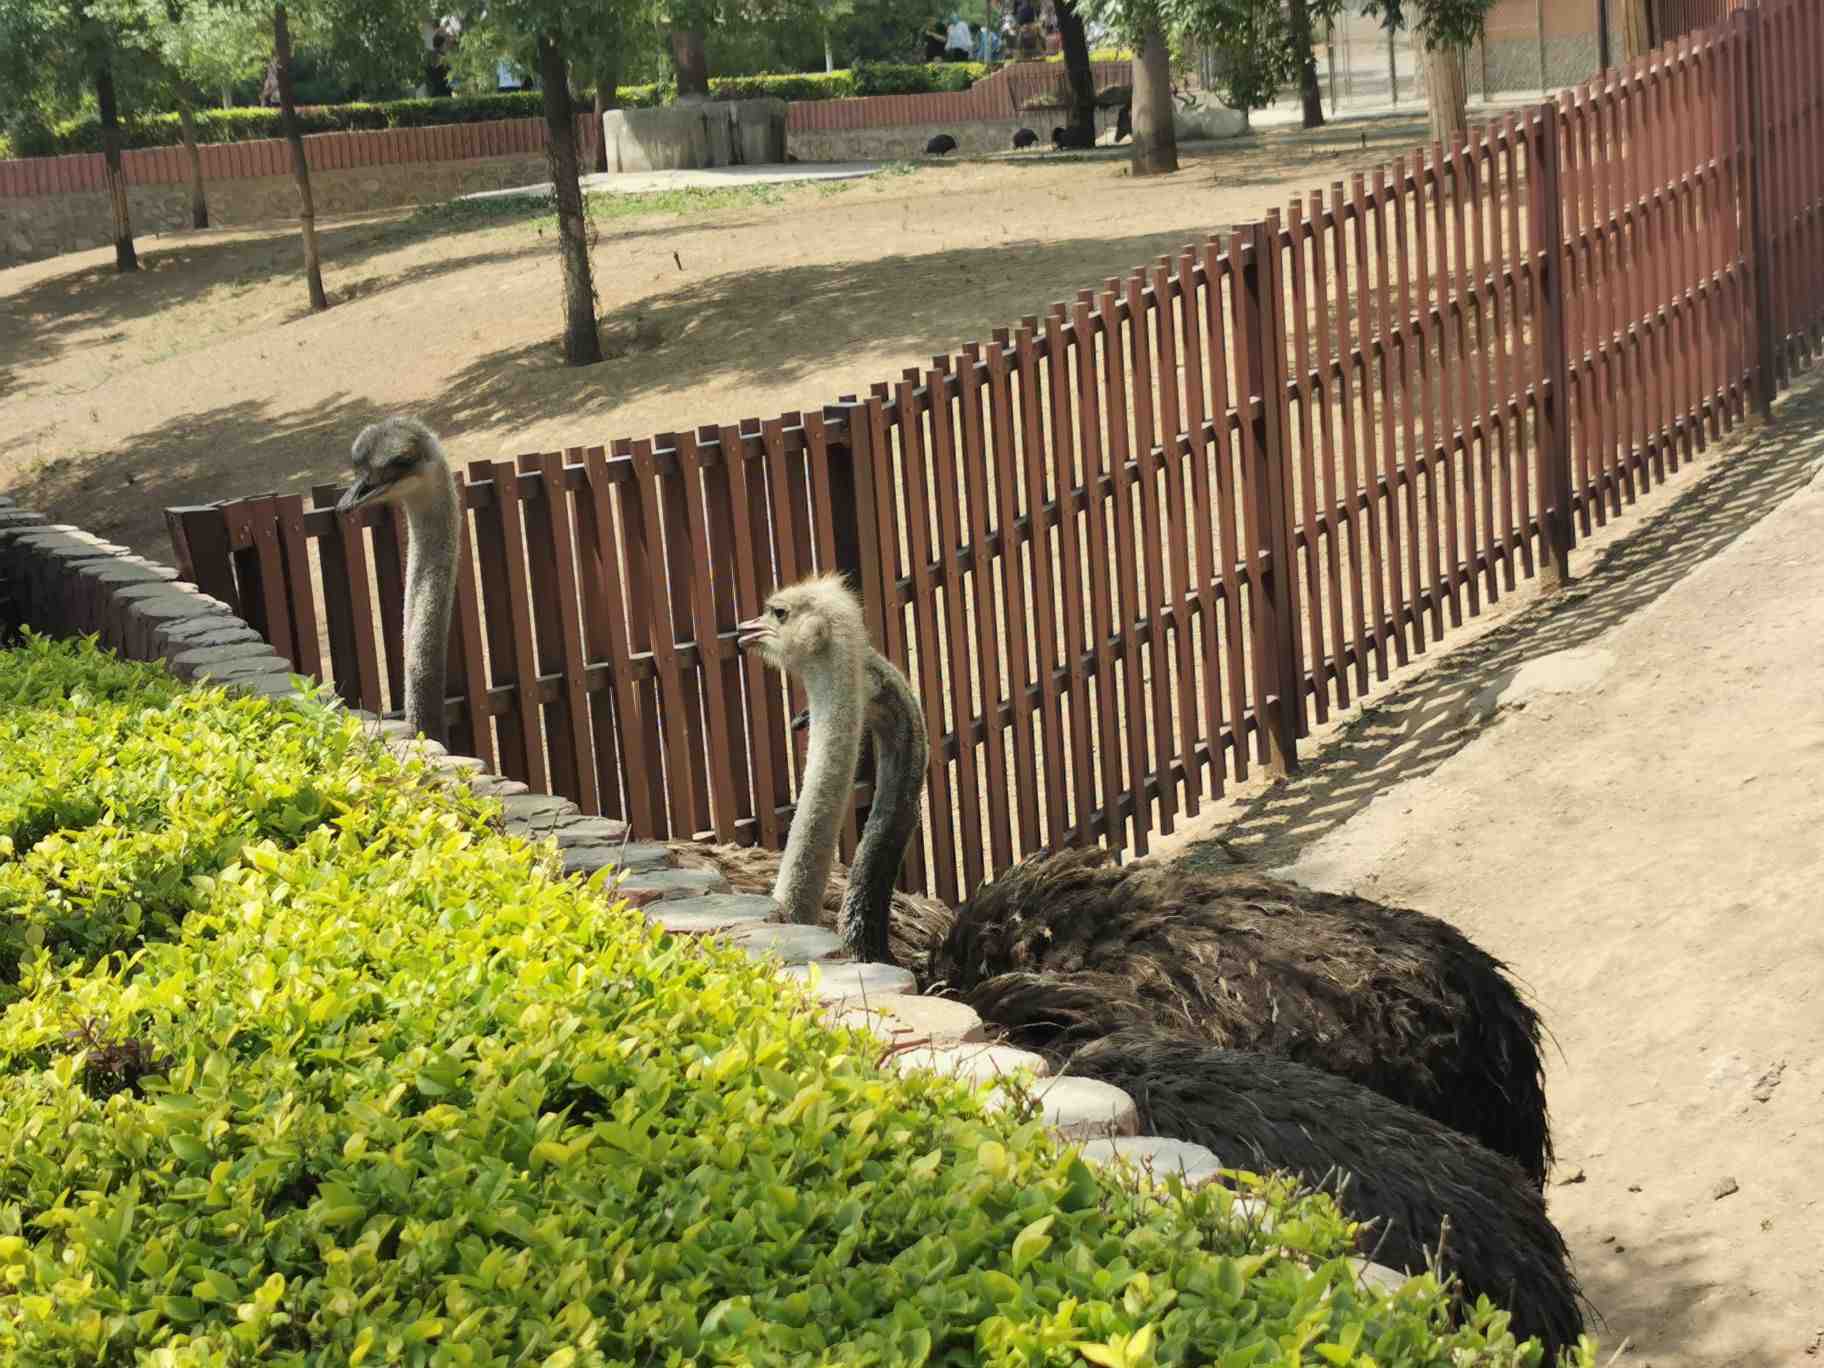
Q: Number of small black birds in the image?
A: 3